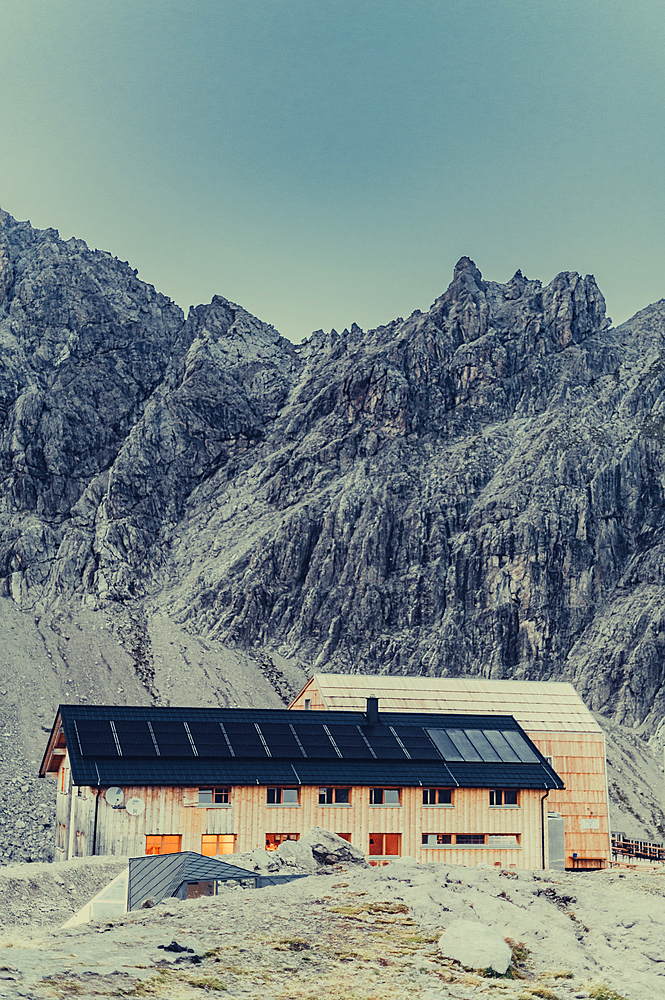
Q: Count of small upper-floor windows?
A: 6